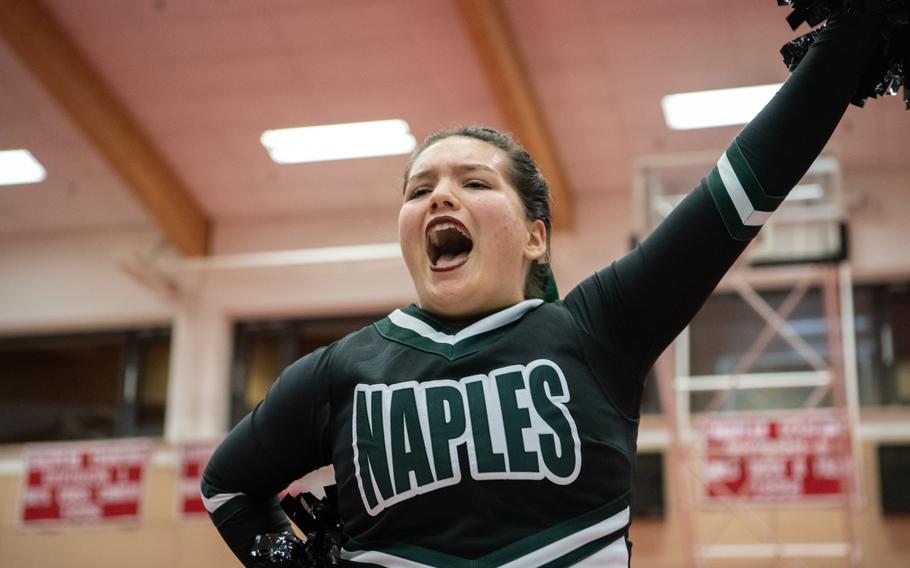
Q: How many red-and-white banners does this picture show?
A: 3